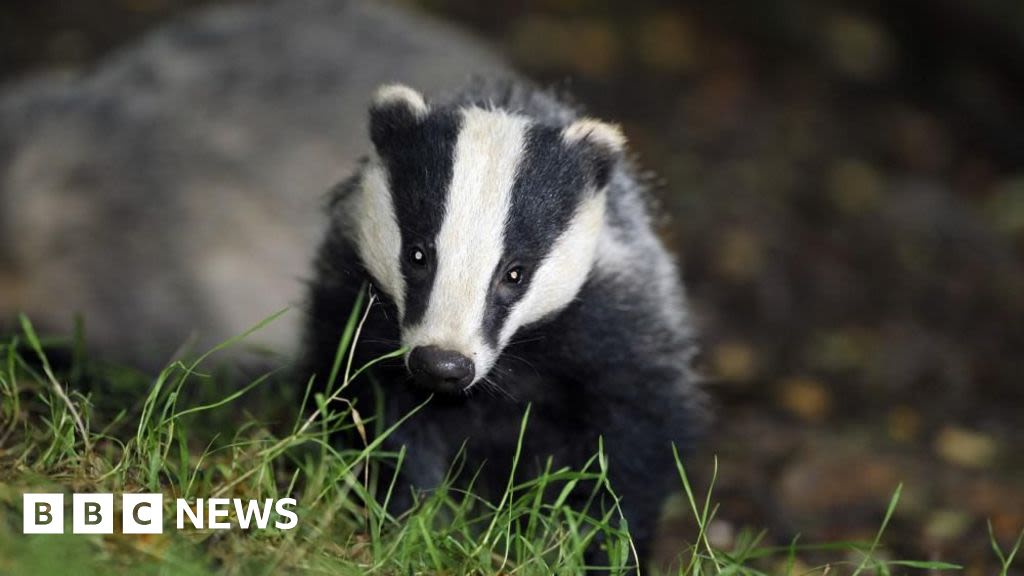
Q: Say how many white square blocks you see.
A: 3